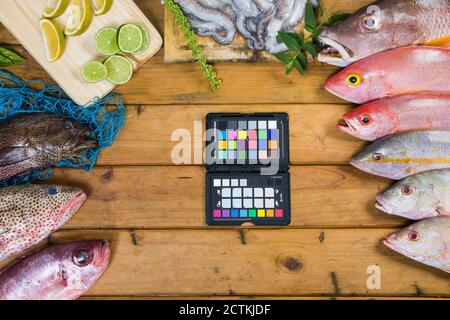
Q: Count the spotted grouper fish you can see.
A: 2